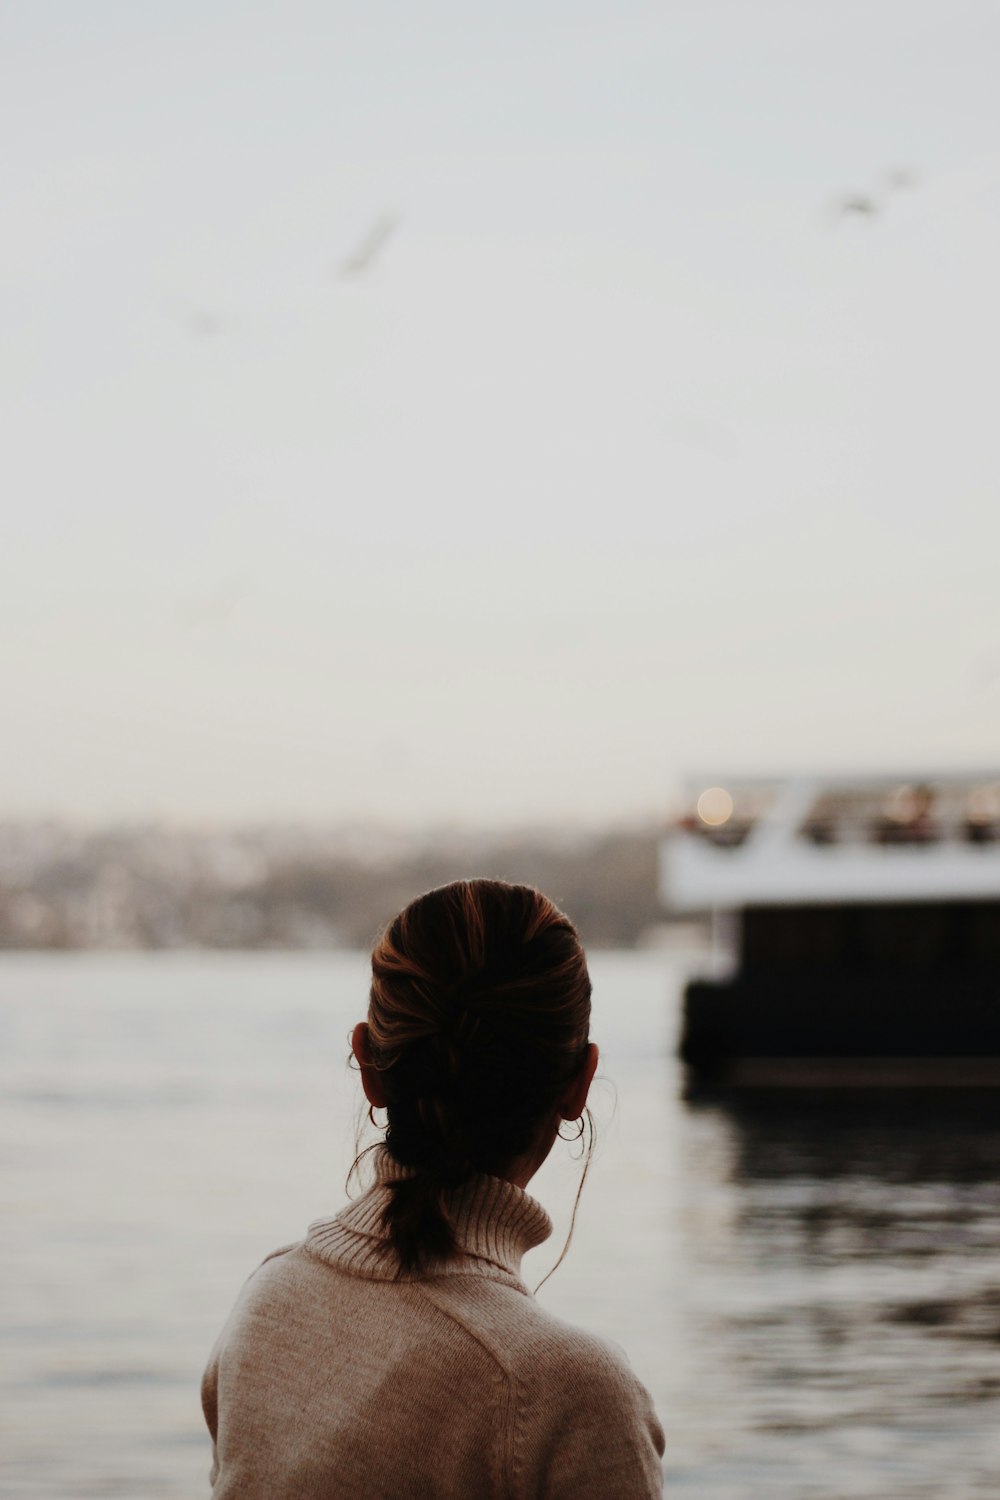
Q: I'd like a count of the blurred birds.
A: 4